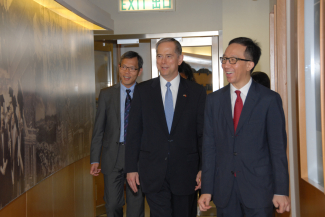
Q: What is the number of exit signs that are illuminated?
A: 1